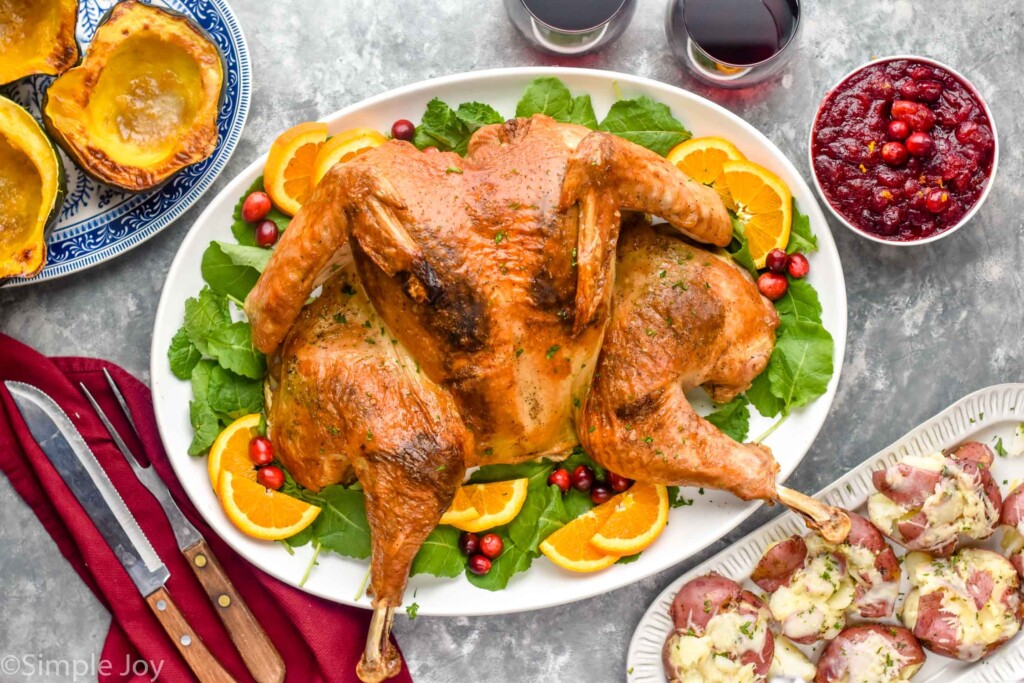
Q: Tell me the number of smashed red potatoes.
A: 6